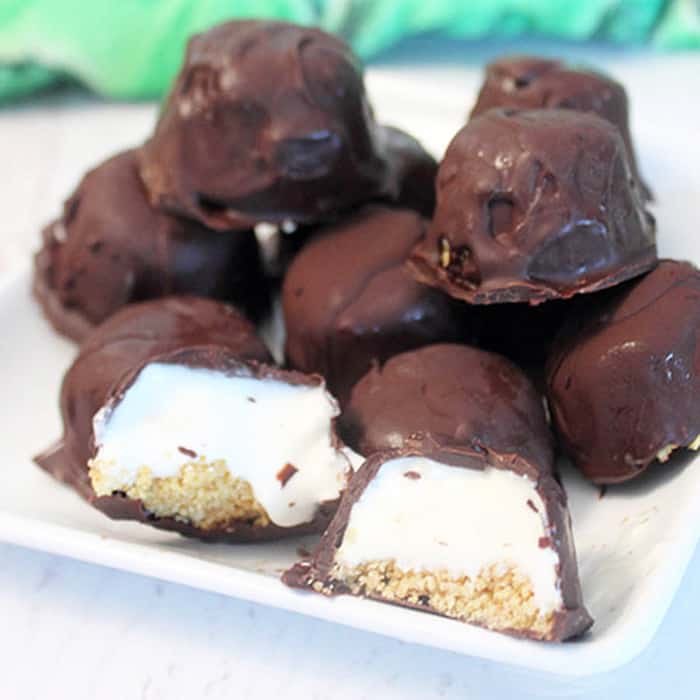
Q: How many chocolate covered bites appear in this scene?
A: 9